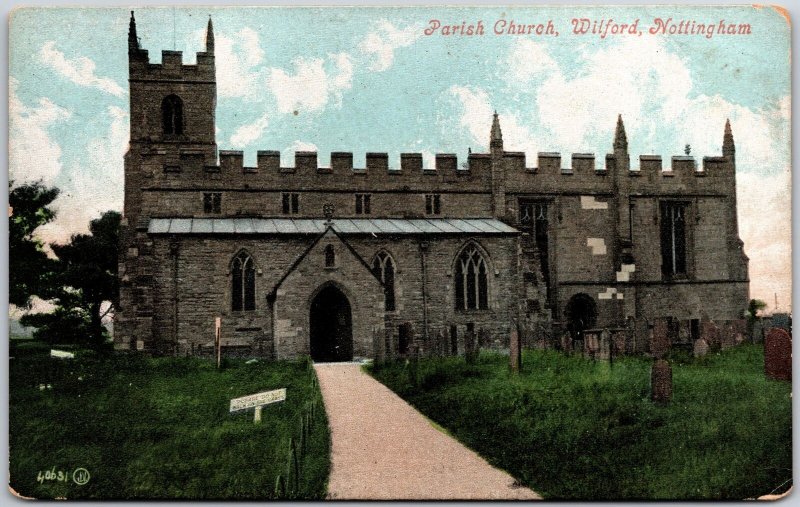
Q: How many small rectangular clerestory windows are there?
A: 4